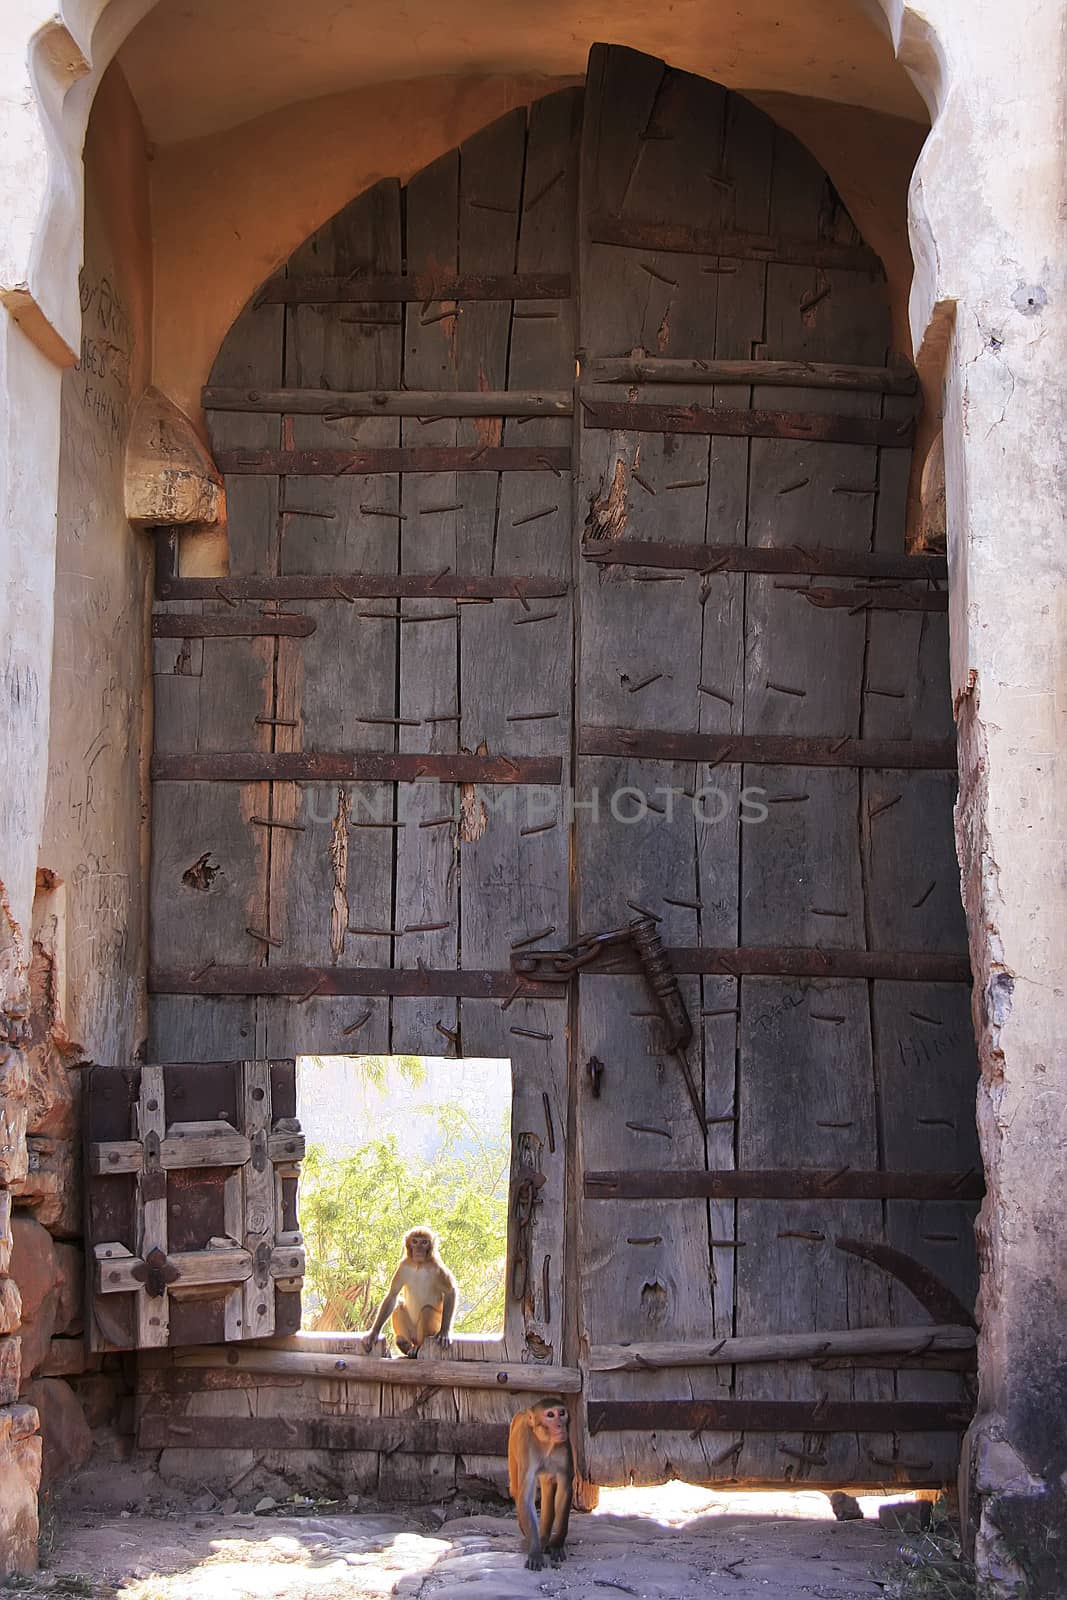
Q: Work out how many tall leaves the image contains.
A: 2